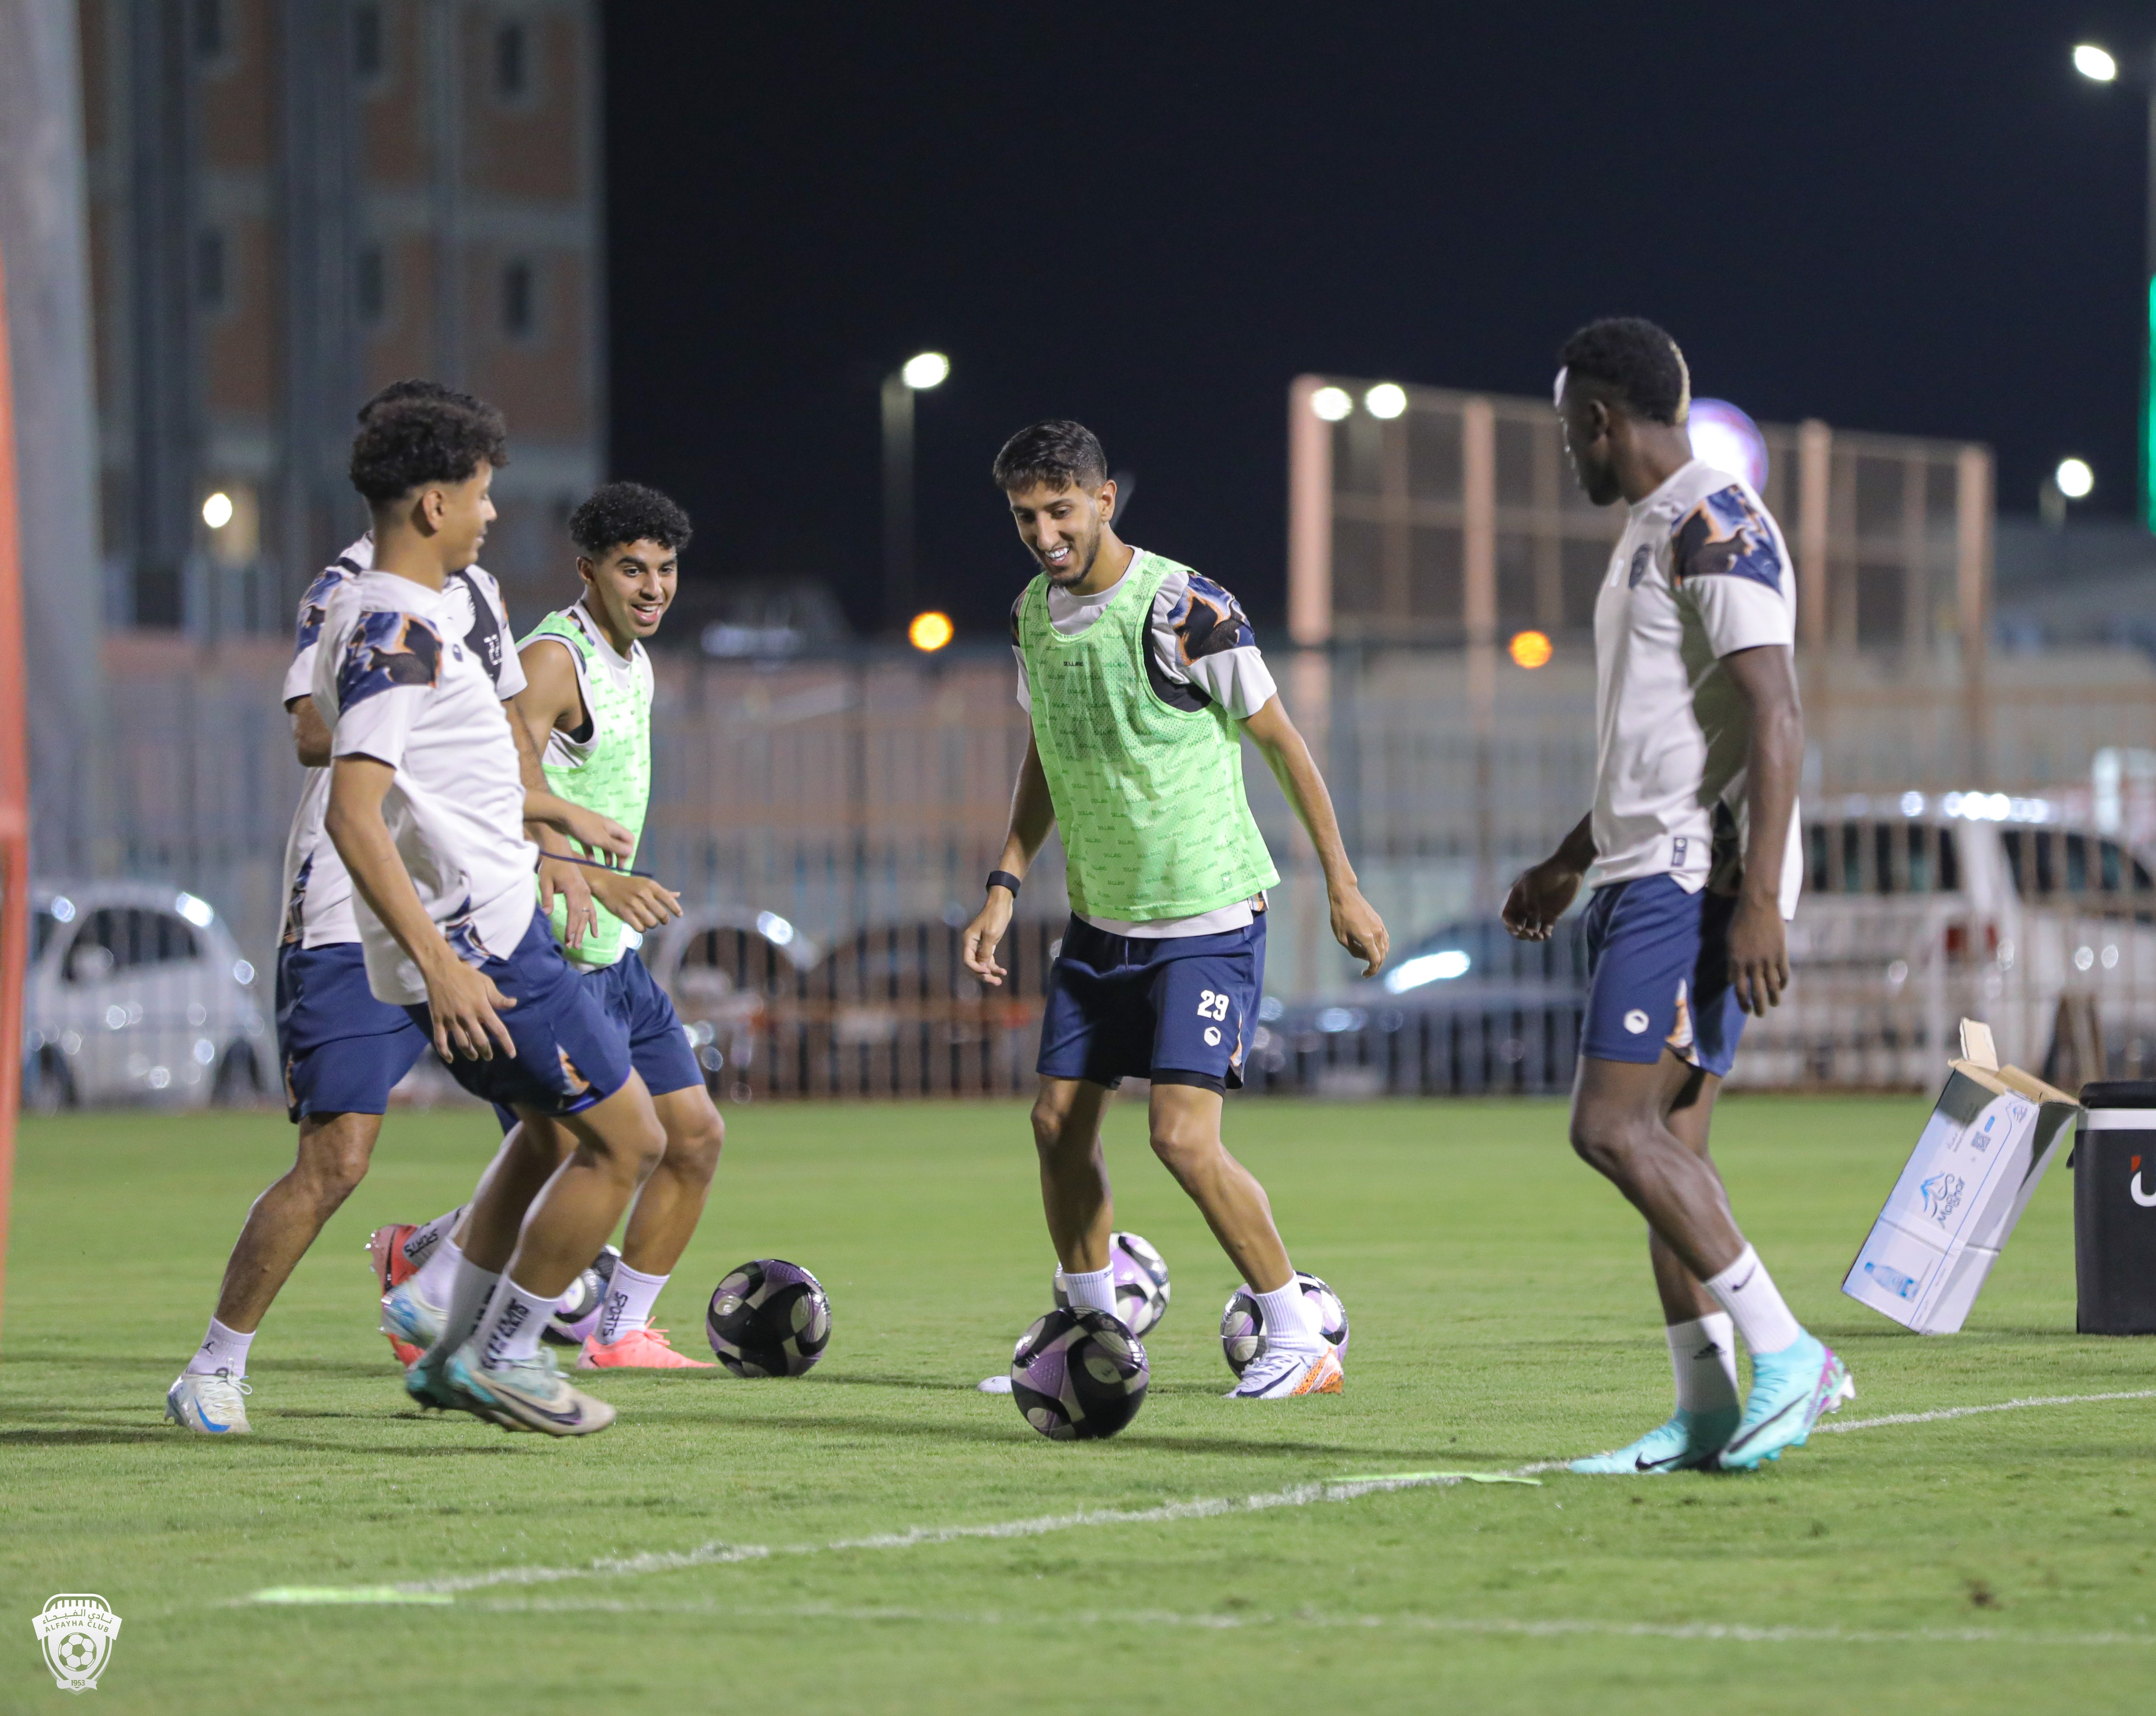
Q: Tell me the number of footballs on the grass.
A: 5